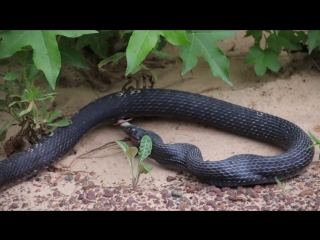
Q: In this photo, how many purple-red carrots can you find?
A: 0